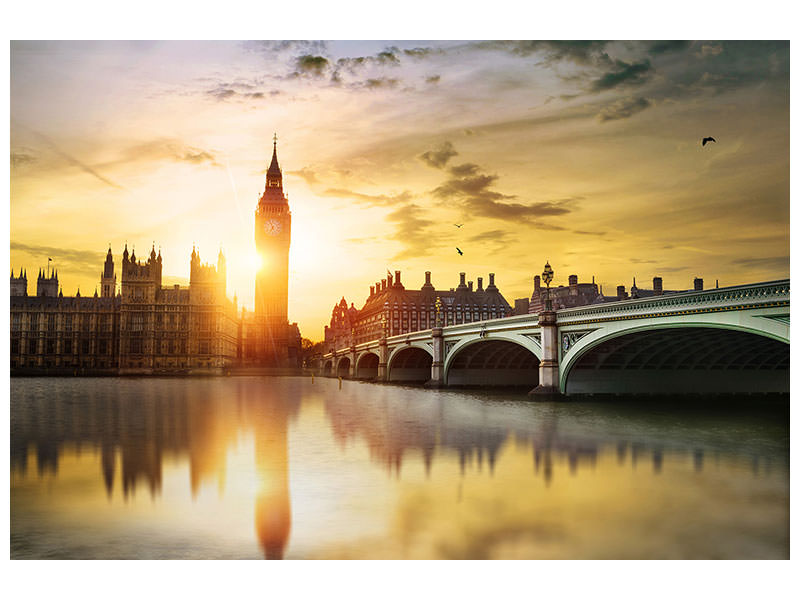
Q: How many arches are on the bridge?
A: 6